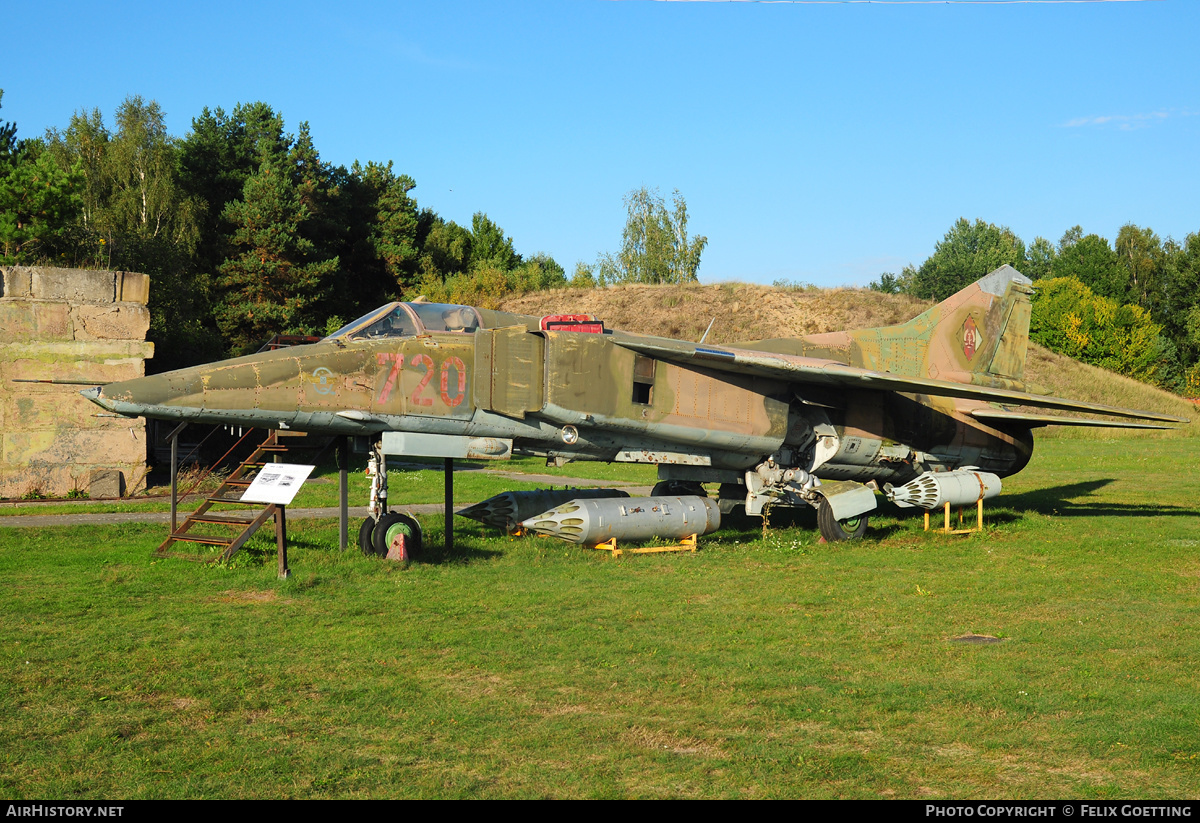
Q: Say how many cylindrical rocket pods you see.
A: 3